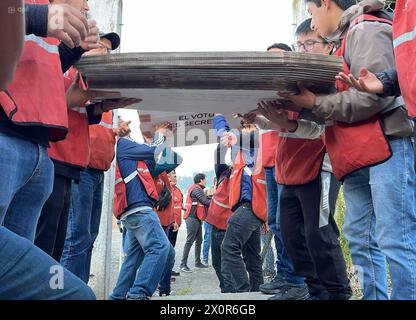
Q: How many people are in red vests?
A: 13